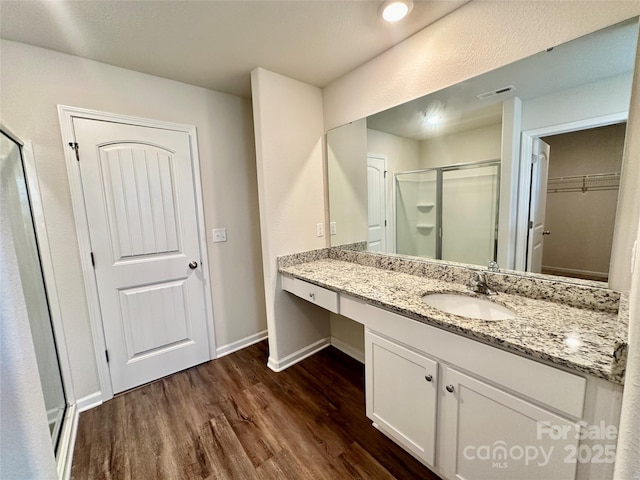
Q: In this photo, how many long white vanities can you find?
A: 1